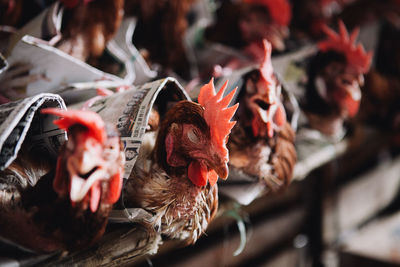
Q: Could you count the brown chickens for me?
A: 4